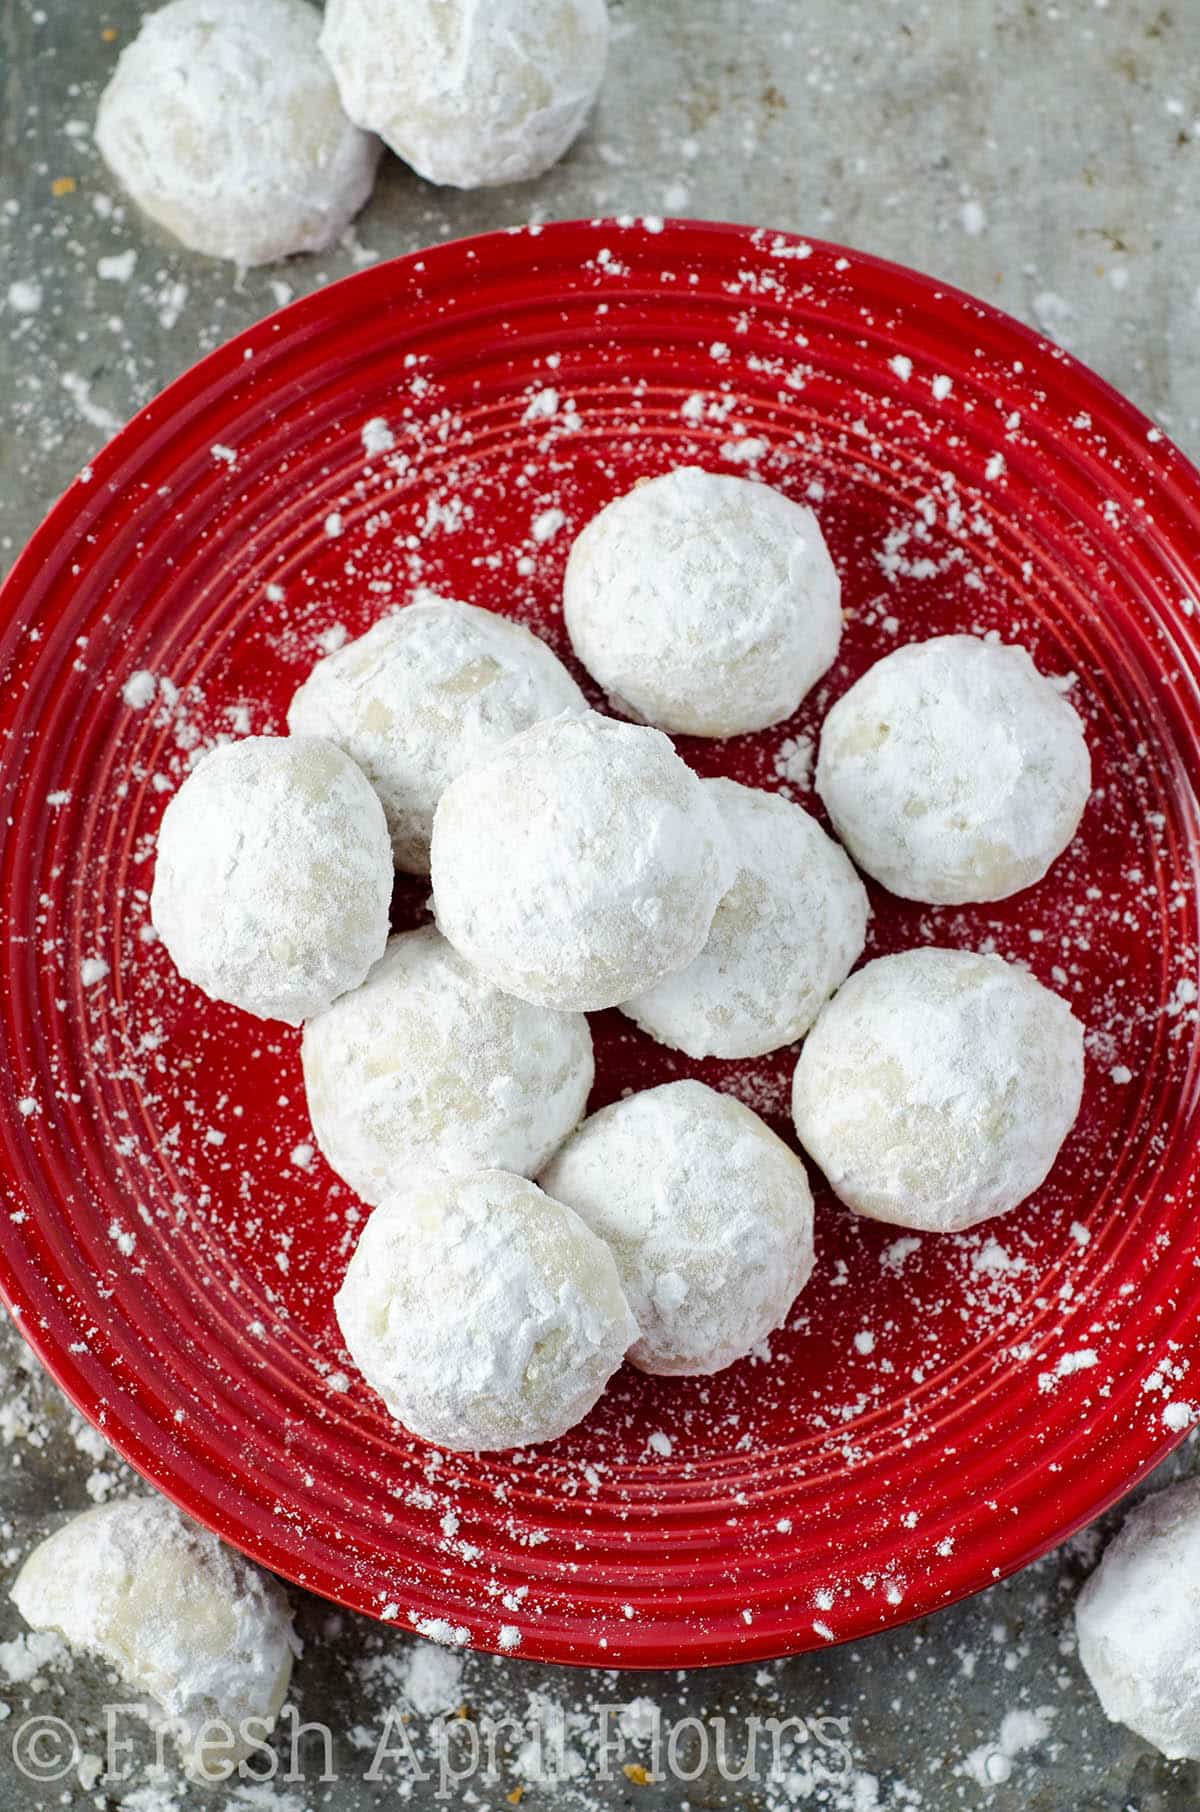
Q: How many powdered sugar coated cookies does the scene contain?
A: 14